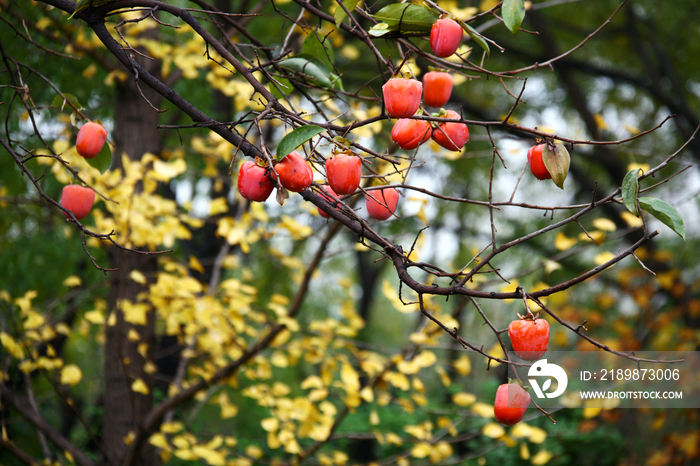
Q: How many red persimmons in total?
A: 15